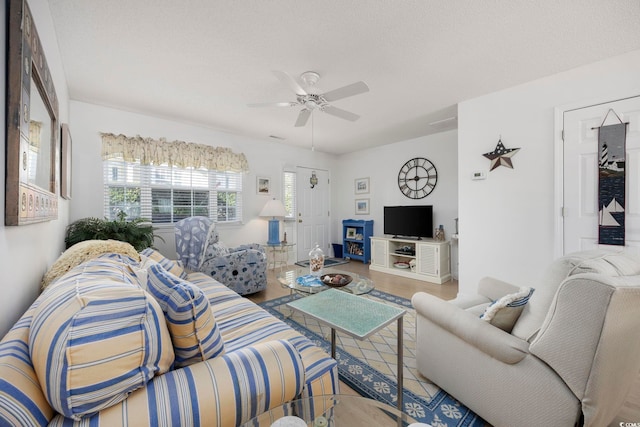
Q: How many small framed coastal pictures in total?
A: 3